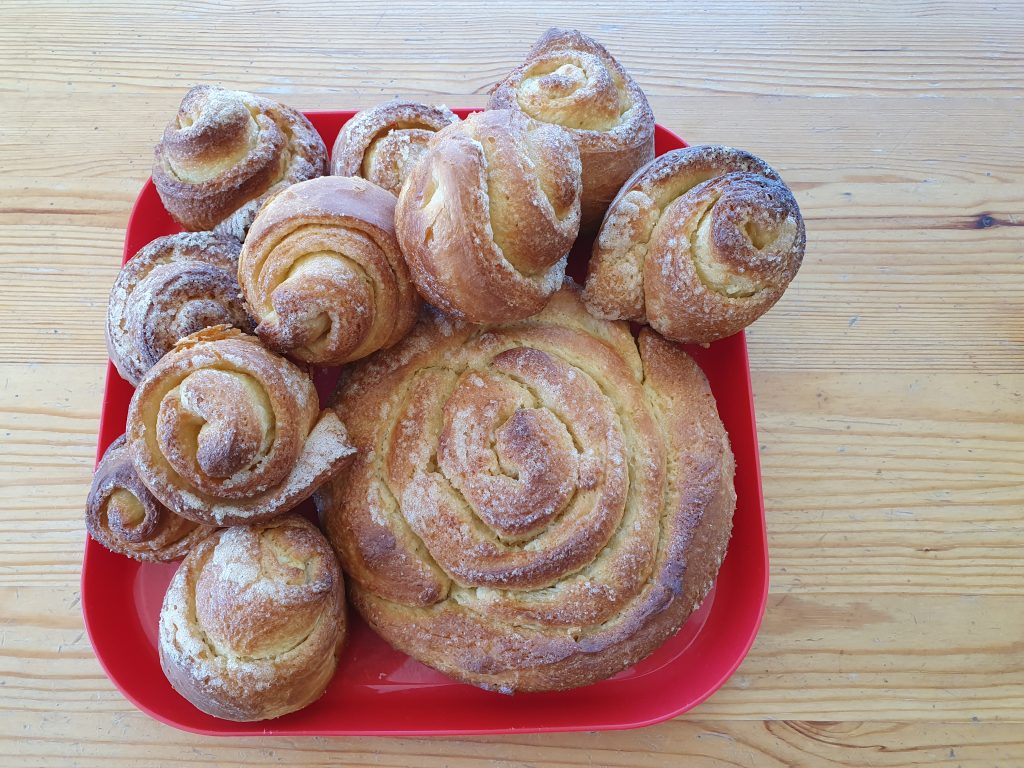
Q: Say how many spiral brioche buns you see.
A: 11